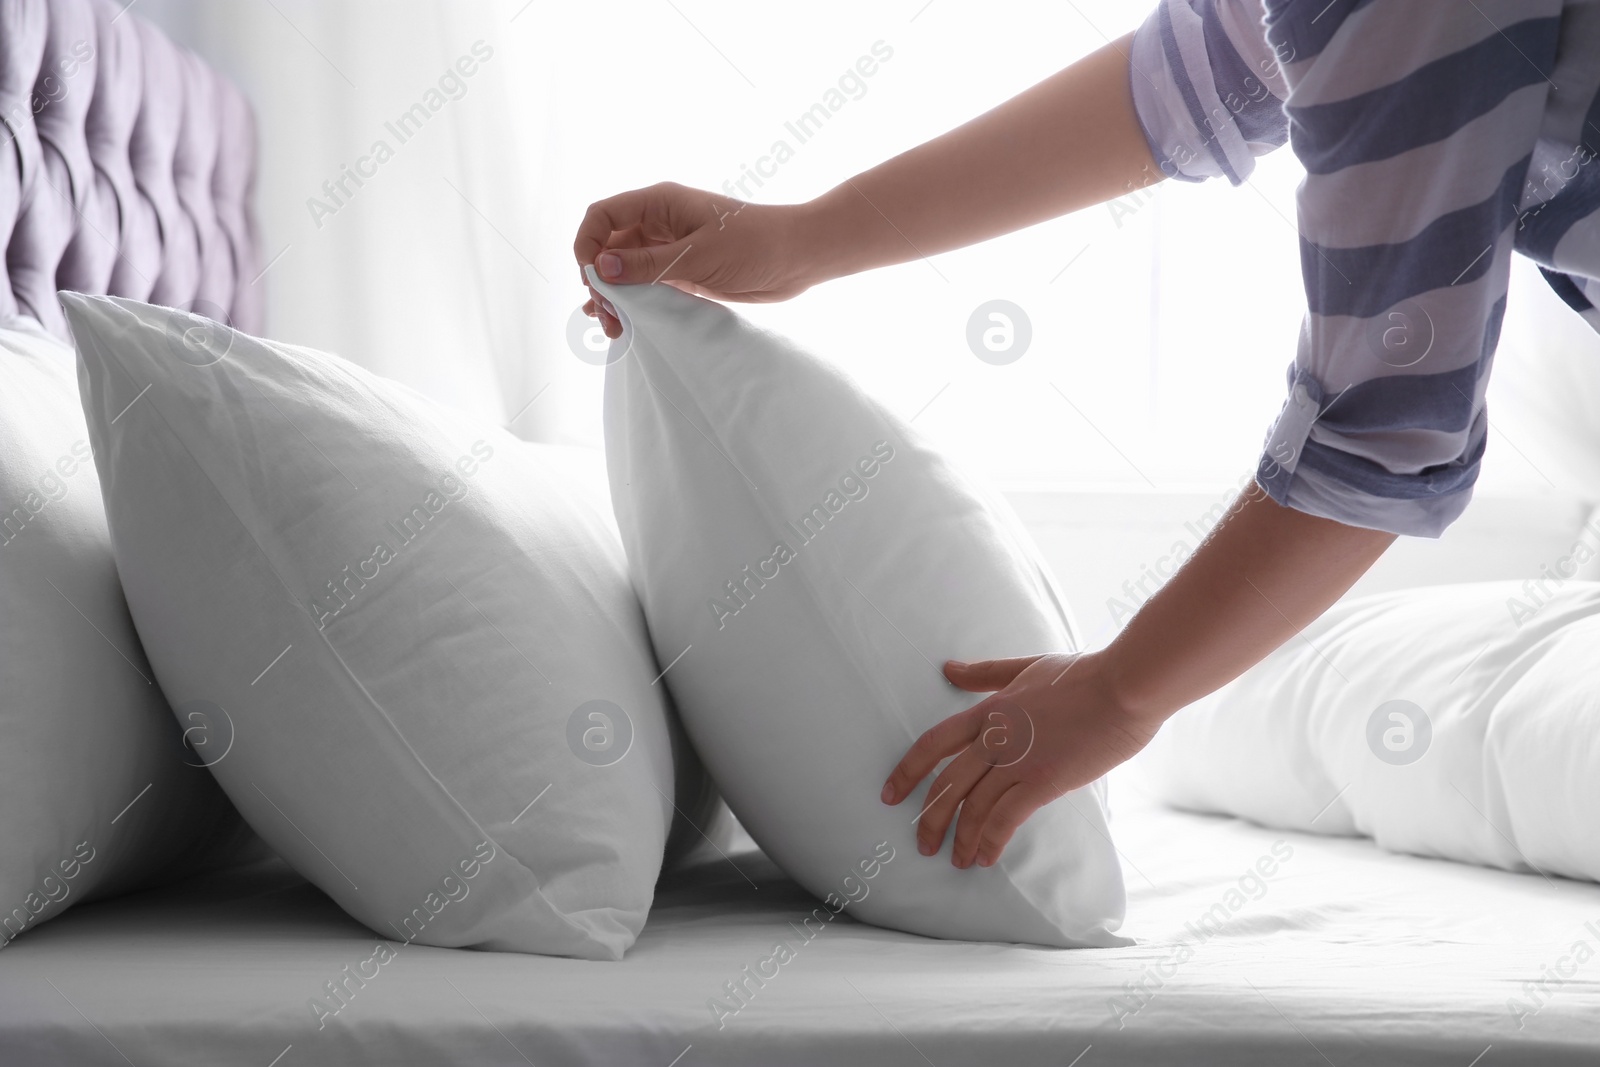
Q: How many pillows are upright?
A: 3